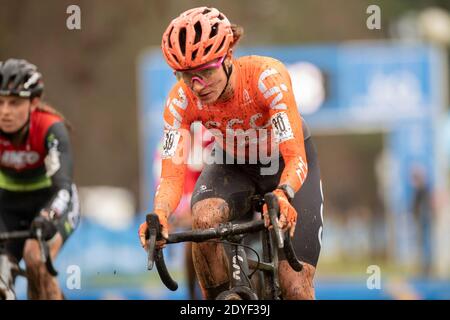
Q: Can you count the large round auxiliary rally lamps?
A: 0